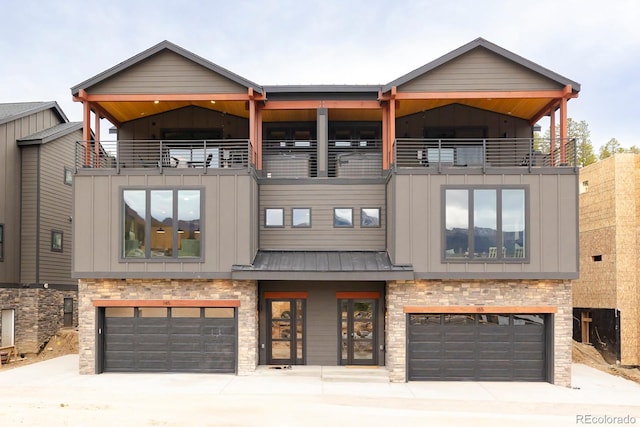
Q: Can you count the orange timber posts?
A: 8